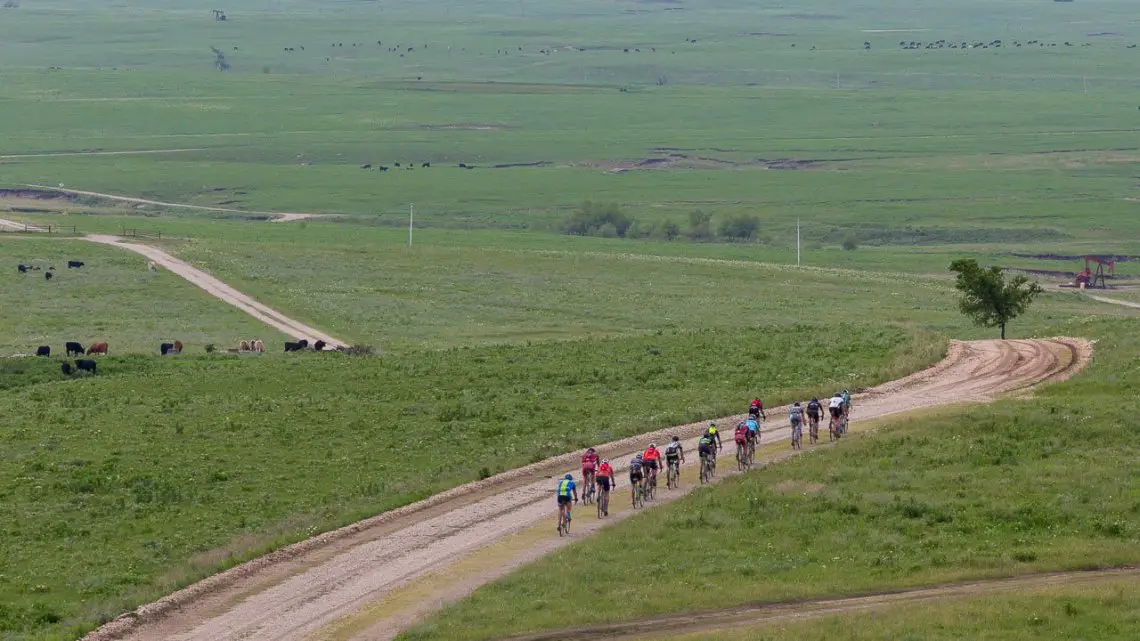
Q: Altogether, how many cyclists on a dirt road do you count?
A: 15